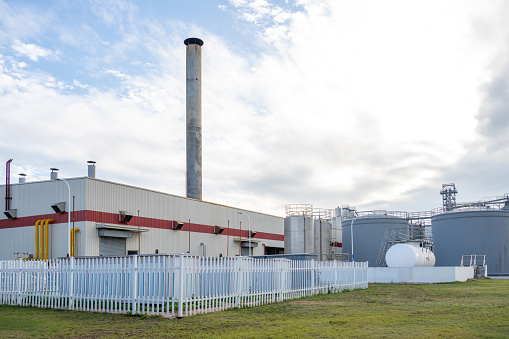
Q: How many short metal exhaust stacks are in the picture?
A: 3